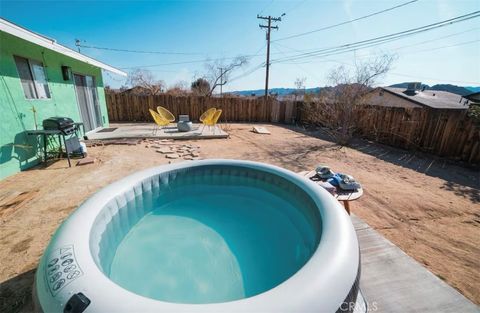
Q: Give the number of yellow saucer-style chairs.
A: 4